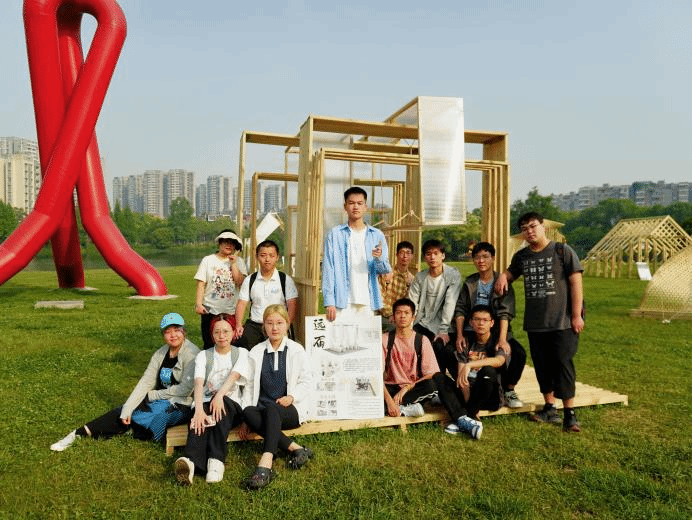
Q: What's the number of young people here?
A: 12